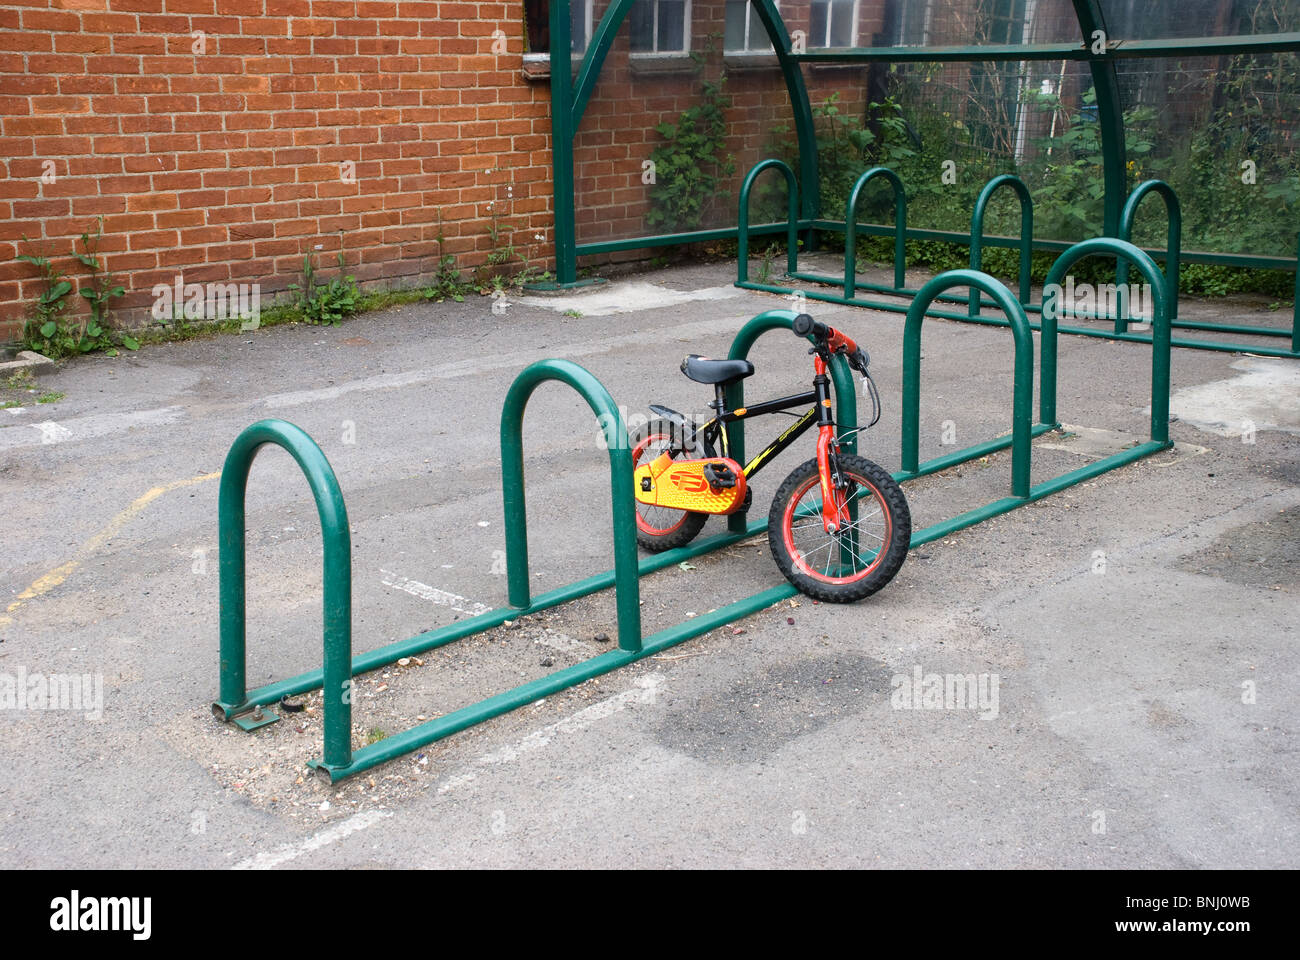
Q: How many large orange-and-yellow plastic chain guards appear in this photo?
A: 1